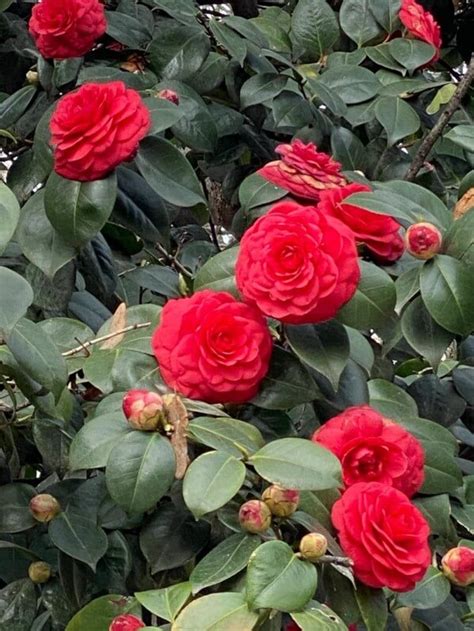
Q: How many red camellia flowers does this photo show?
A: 9